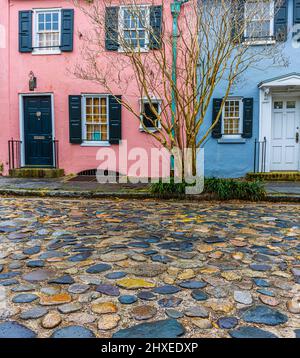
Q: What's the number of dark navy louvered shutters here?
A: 11